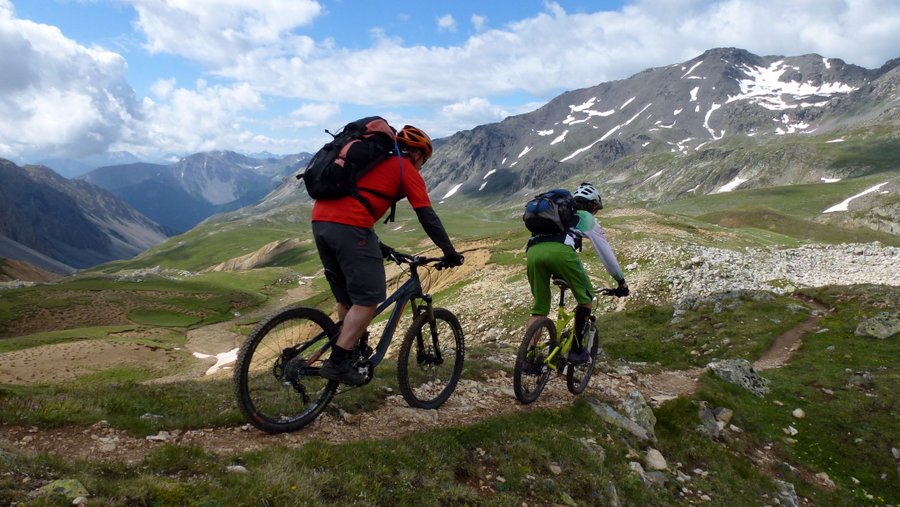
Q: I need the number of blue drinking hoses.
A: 1